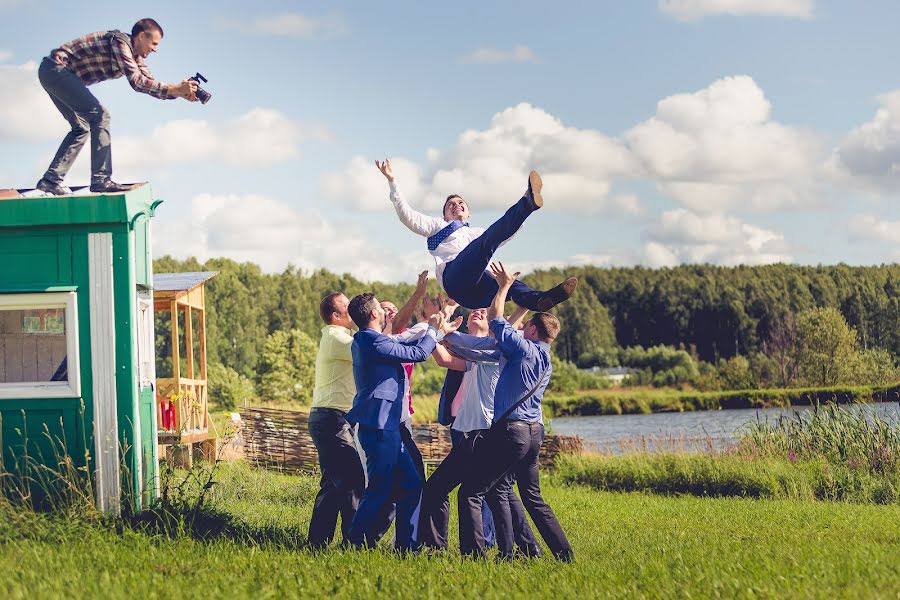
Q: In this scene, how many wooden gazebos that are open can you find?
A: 1